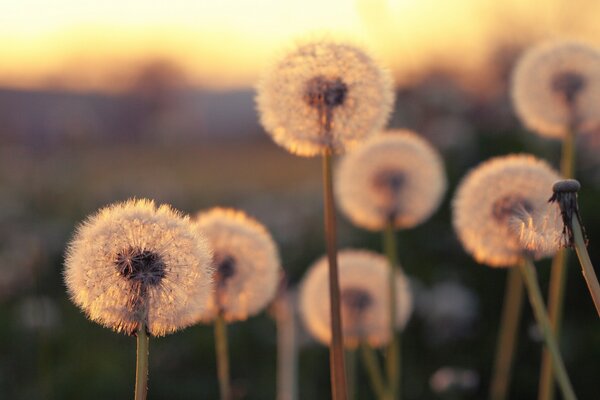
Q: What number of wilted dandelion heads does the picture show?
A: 1